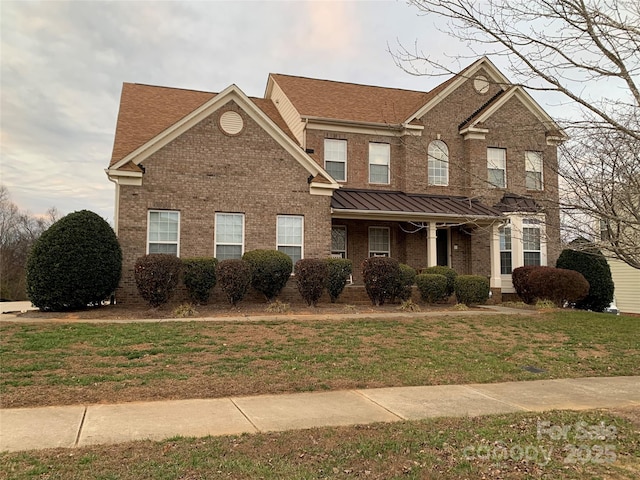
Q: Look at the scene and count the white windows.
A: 12